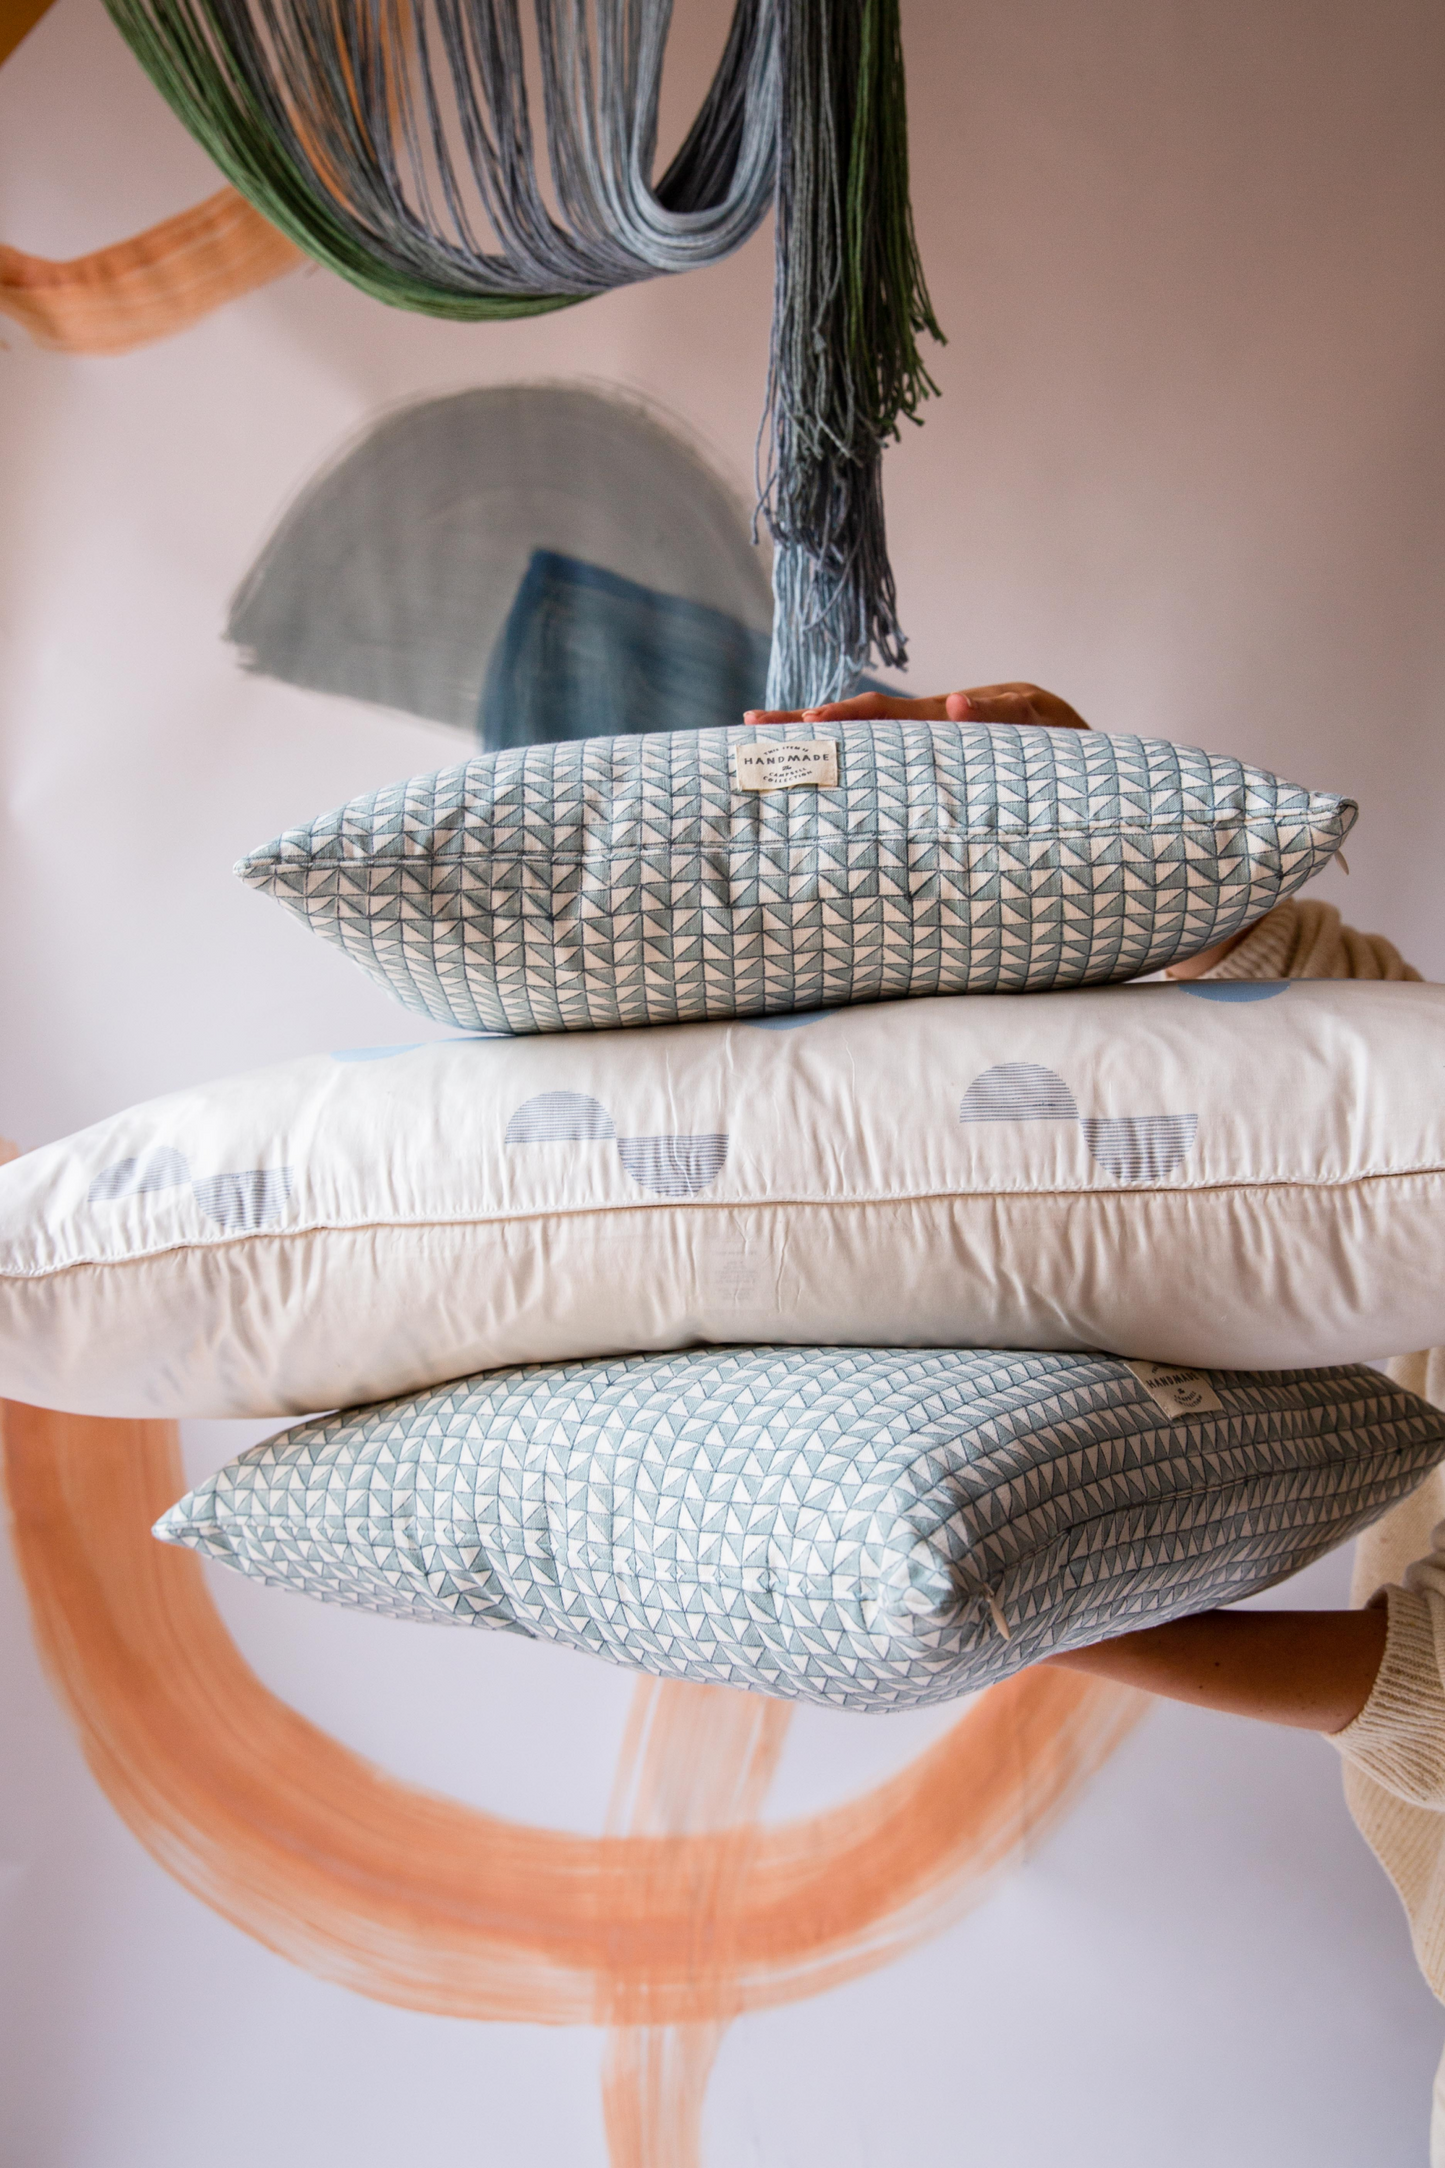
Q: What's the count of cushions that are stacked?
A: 3